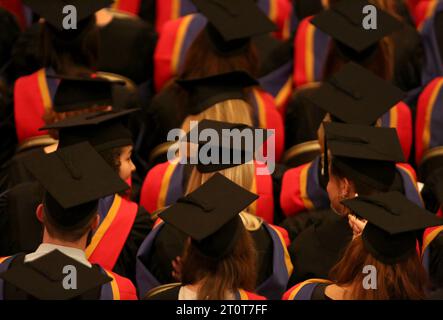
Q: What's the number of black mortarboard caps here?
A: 13